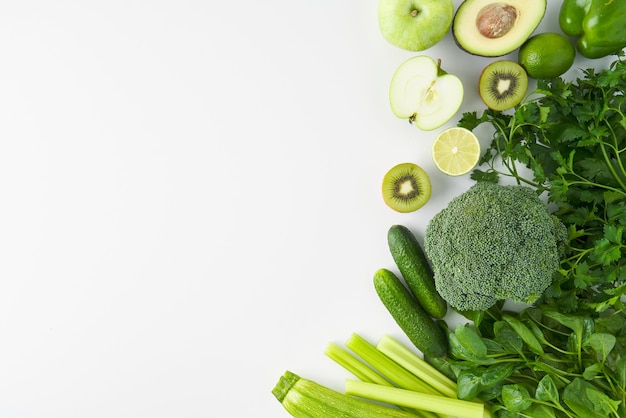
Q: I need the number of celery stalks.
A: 4